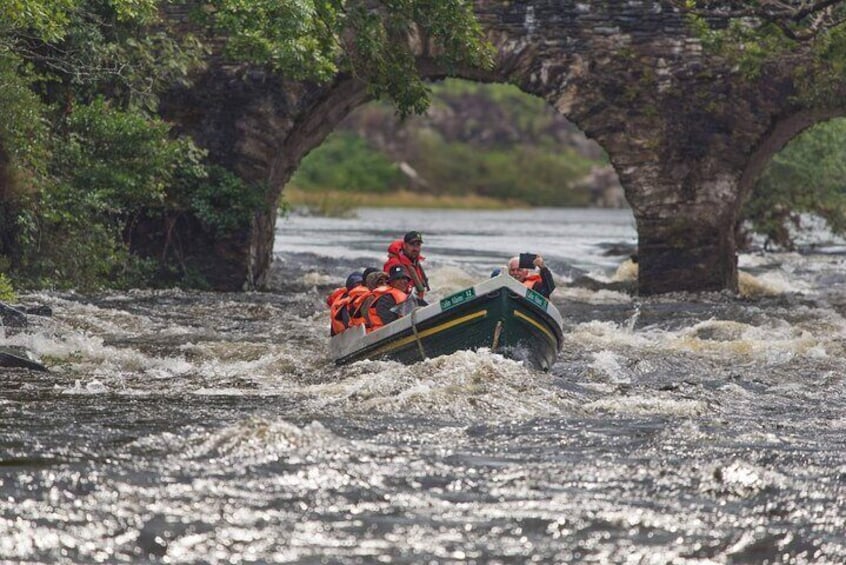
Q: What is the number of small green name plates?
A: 2